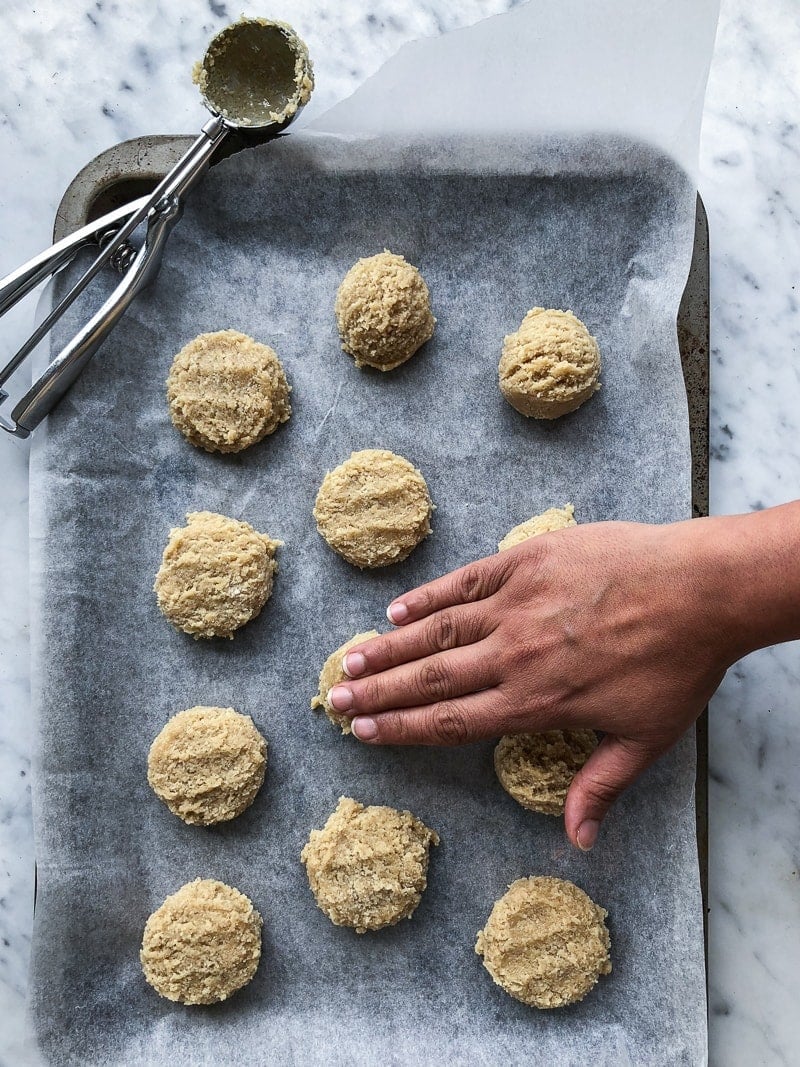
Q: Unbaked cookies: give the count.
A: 12